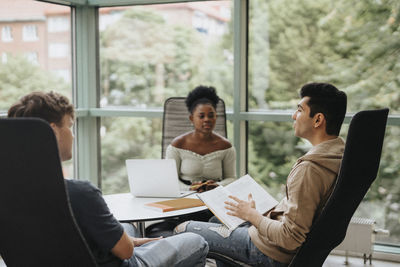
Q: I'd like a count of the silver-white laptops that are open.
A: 1